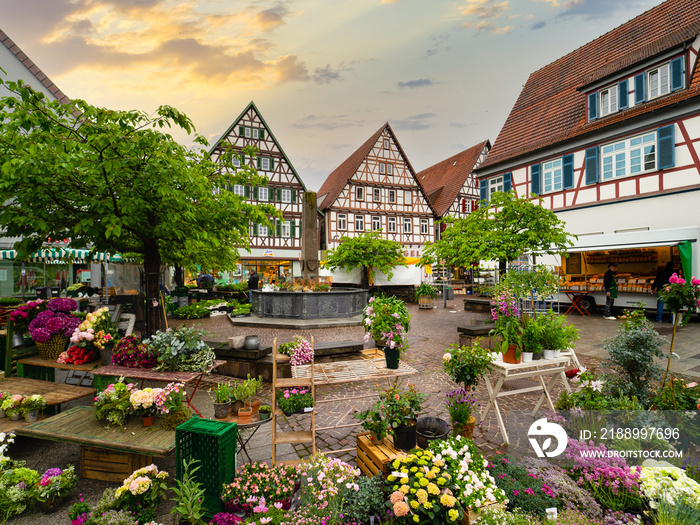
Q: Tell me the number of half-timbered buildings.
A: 4